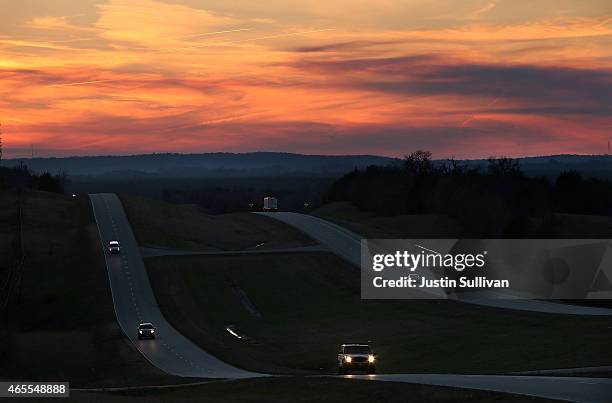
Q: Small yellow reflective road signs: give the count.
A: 2